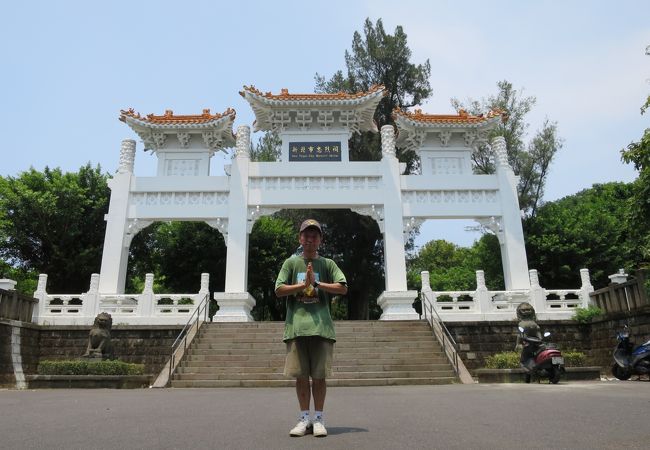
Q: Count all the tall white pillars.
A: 4